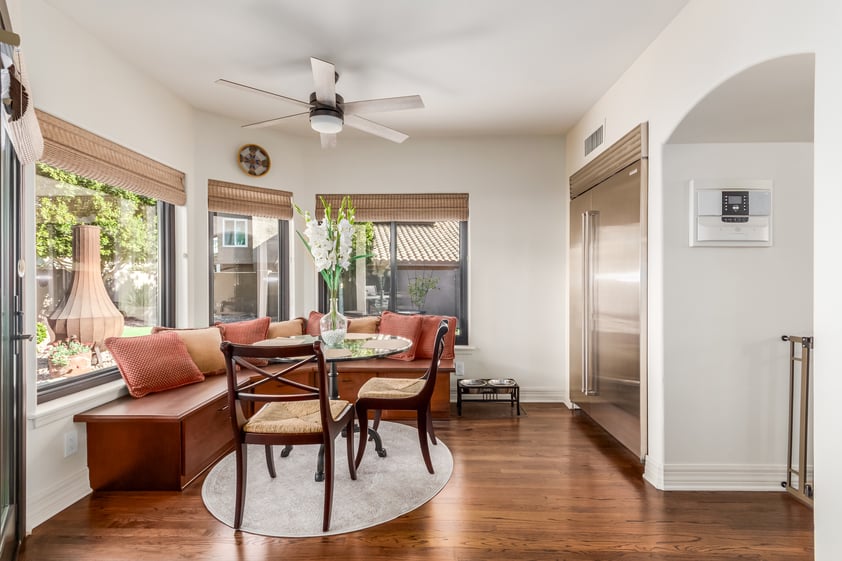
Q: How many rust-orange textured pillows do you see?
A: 5